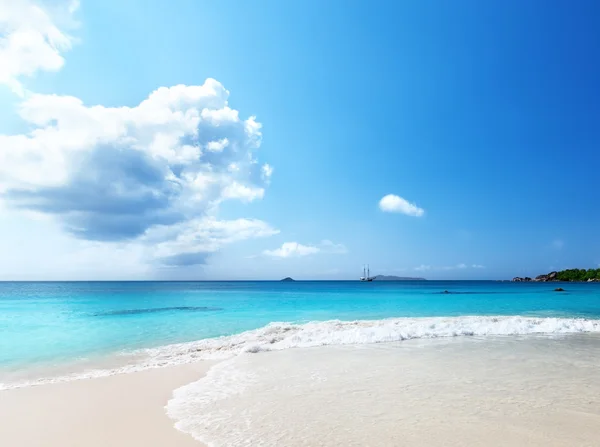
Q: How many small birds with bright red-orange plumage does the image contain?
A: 0